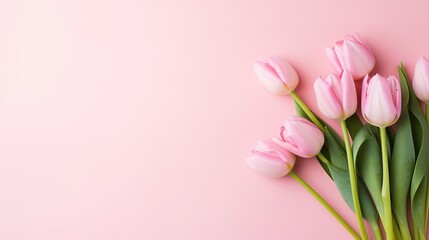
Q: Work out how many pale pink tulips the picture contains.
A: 7